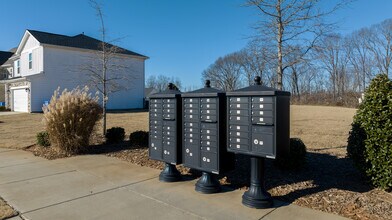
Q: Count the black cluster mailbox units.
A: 3